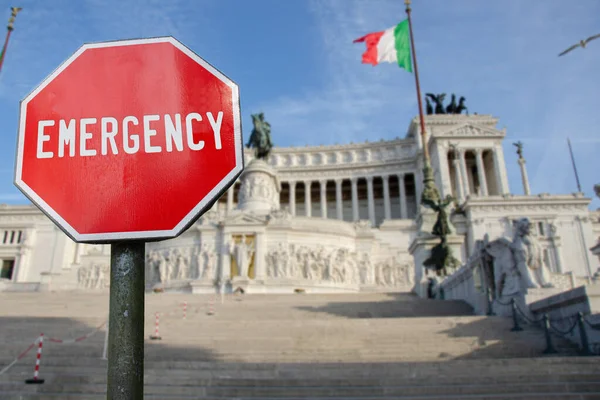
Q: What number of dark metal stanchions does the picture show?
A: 4